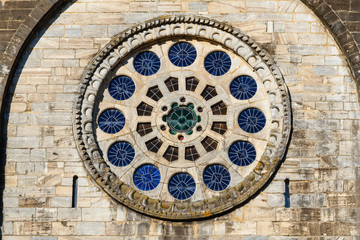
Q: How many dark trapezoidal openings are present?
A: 12